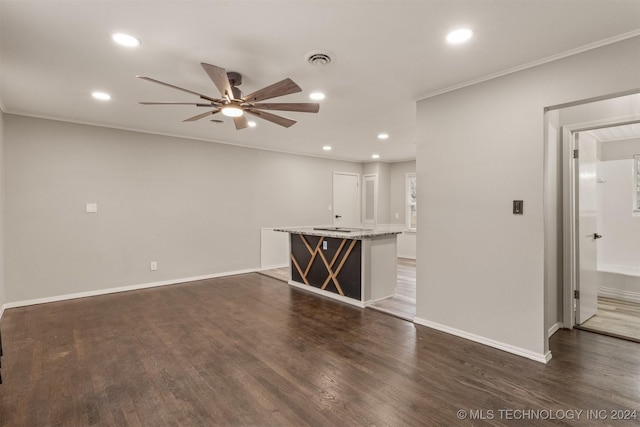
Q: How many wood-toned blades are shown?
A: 8